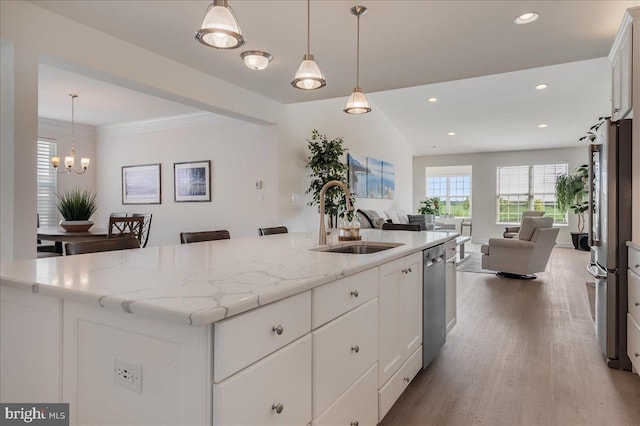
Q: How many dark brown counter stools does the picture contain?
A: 4